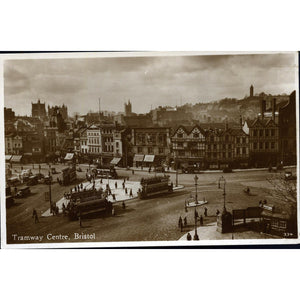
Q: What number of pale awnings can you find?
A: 6